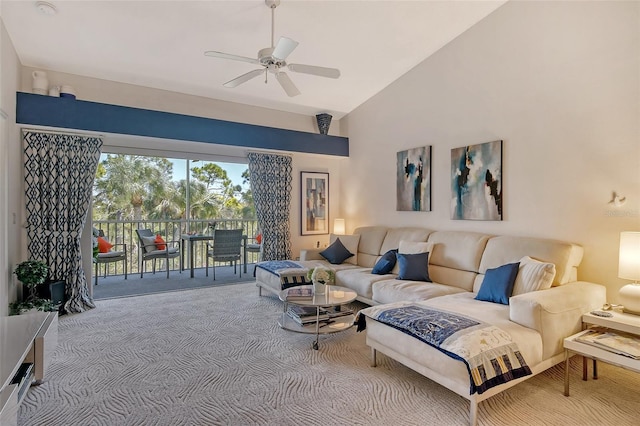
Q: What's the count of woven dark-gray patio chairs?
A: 4